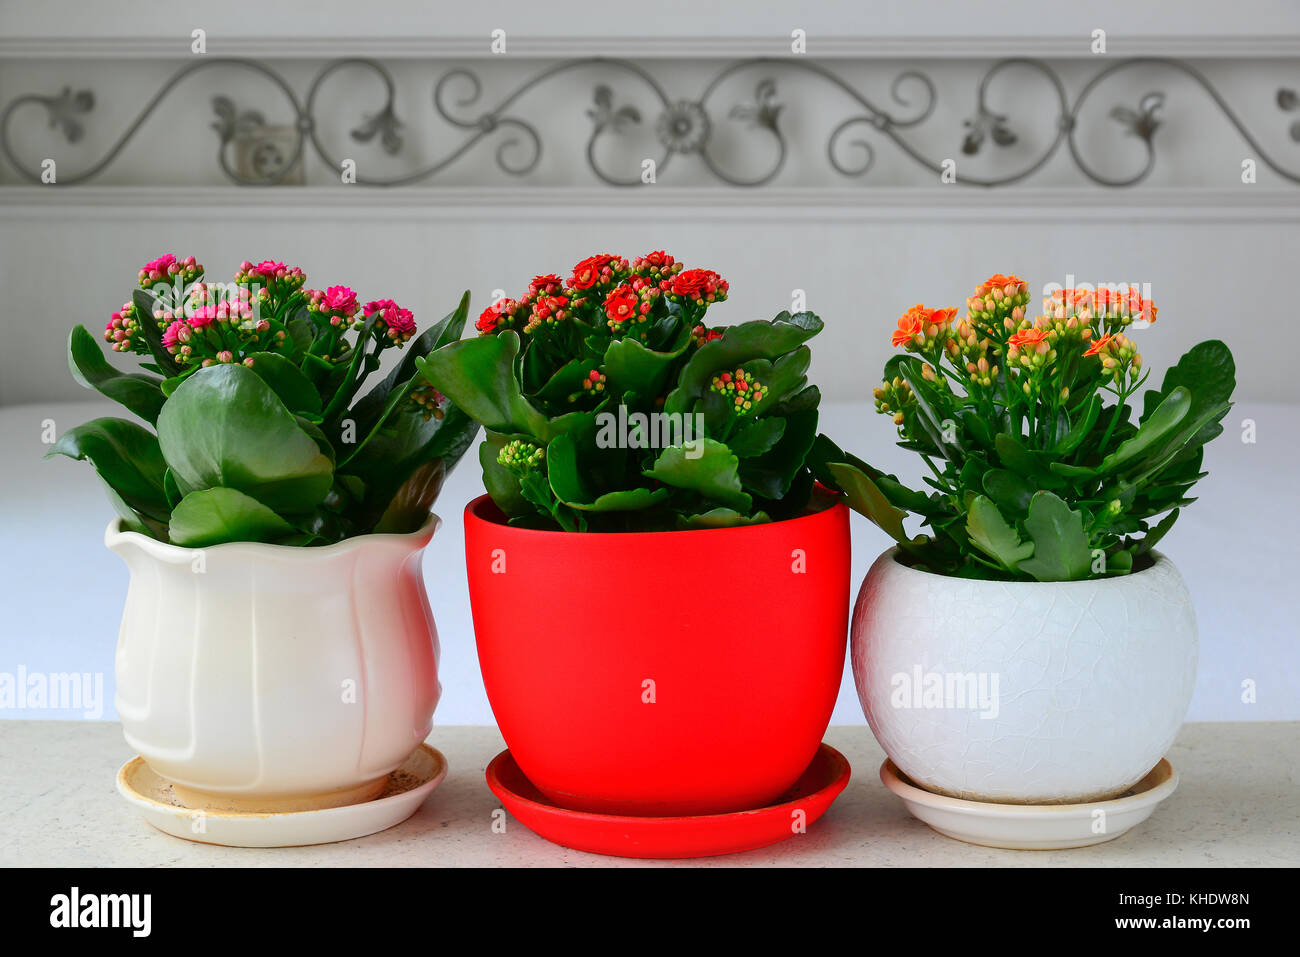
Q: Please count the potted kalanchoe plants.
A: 3